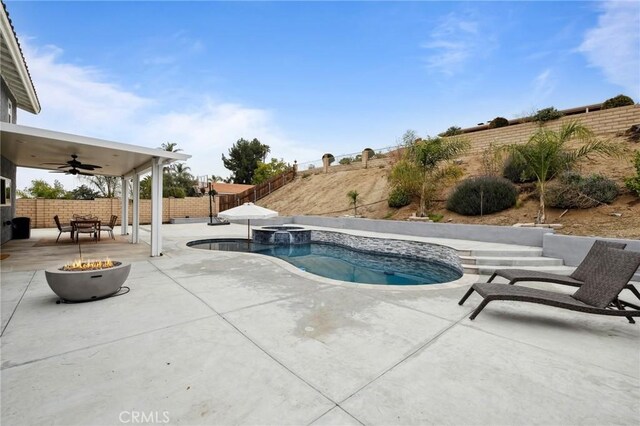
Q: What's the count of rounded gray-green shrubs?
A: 3